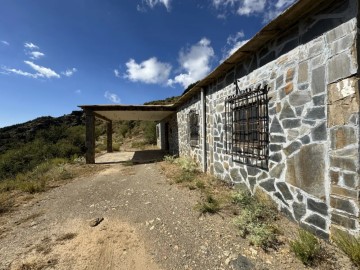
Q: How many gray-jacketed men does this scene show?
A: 0